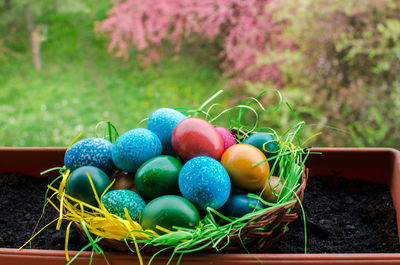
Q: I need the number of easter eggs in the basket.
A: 15